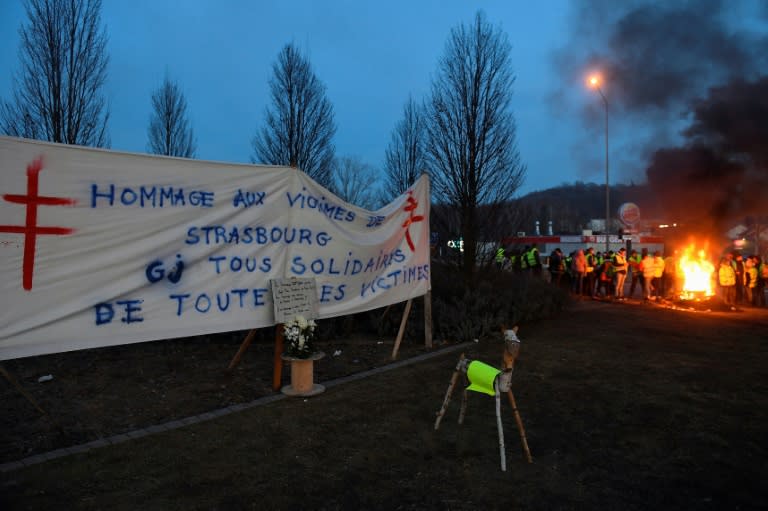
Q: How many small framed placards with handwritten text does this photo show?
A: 1